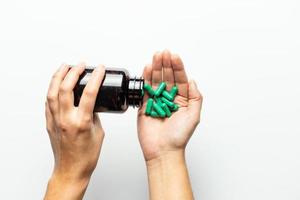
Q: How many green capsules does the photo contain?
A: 11